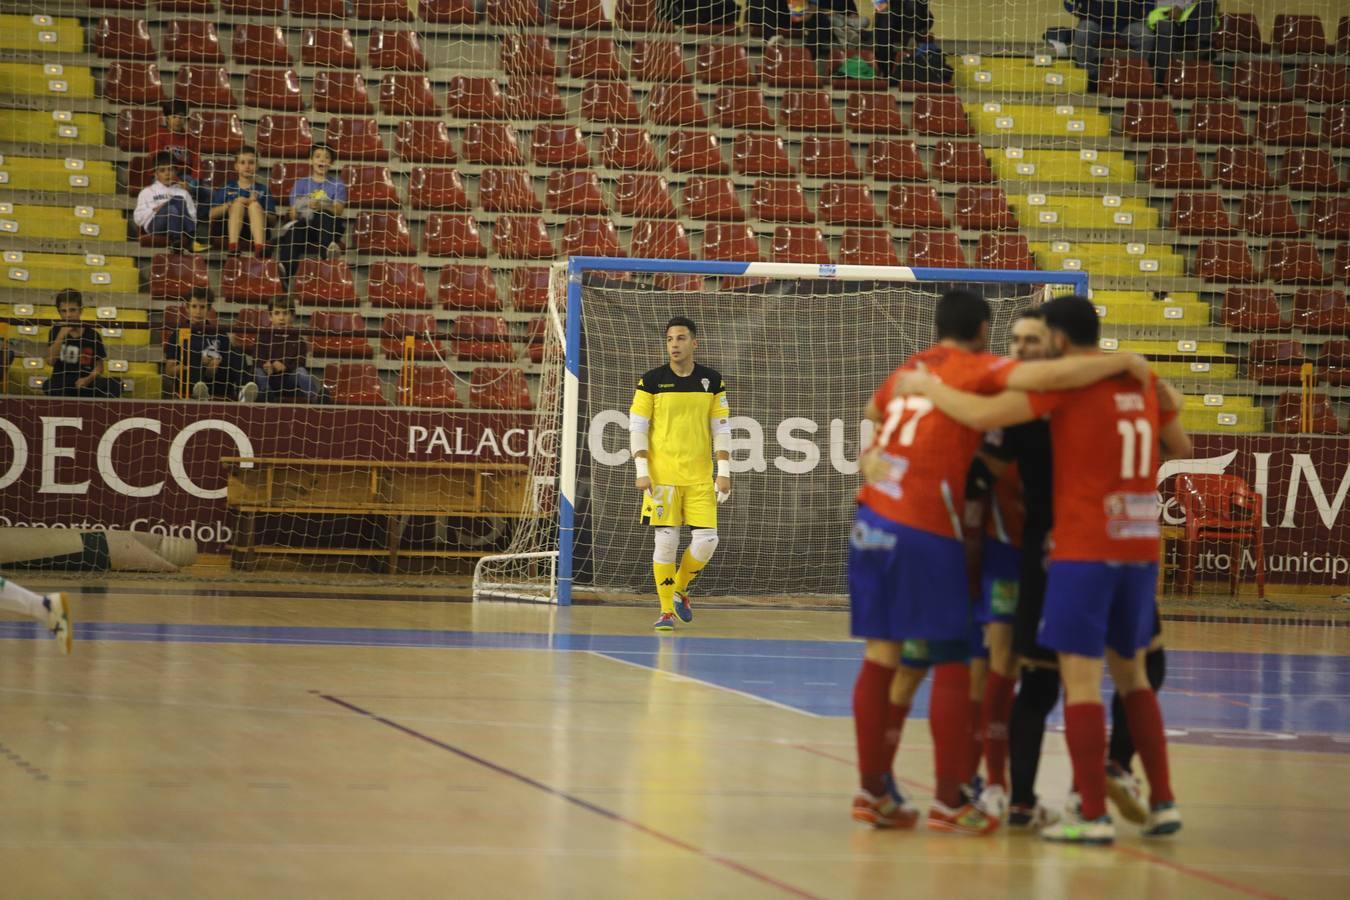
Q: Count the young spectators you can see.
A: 7